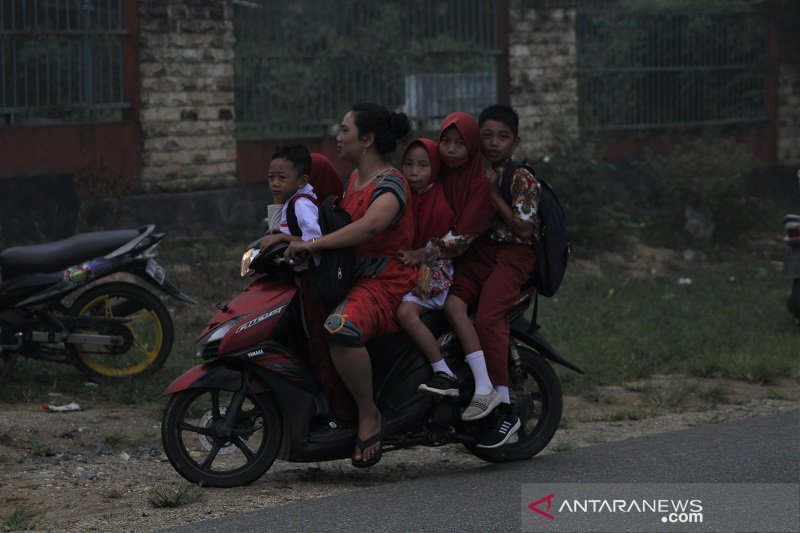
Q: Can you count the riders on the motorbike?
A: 6